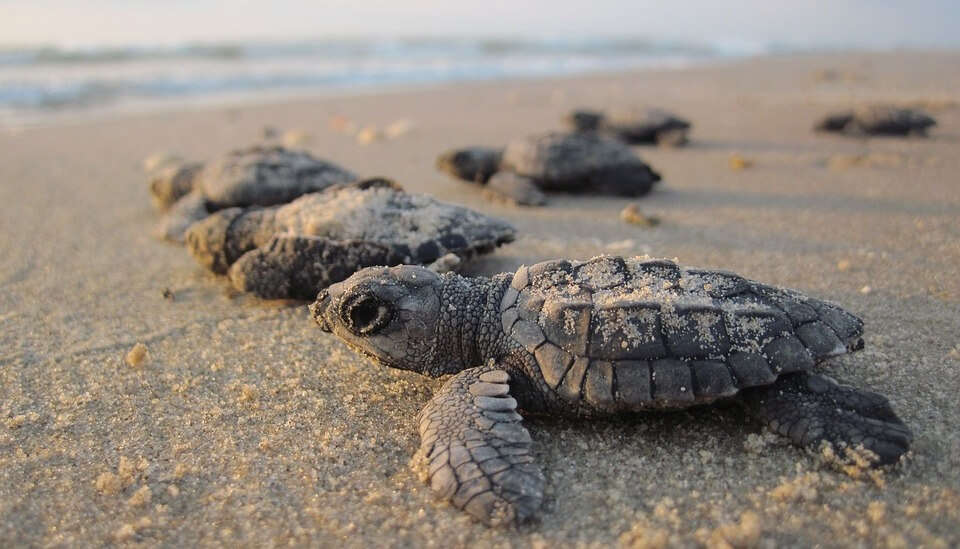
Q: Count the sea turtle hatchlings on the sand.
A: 6